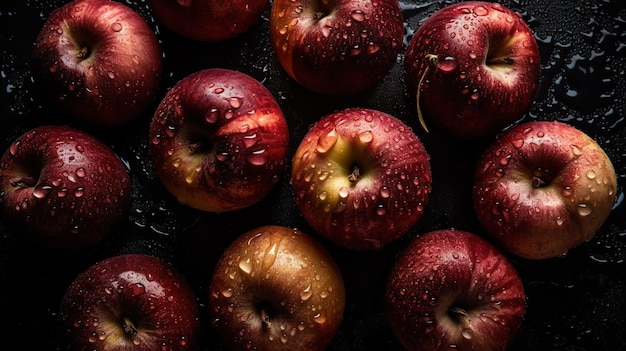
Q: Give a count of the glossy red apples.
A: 11